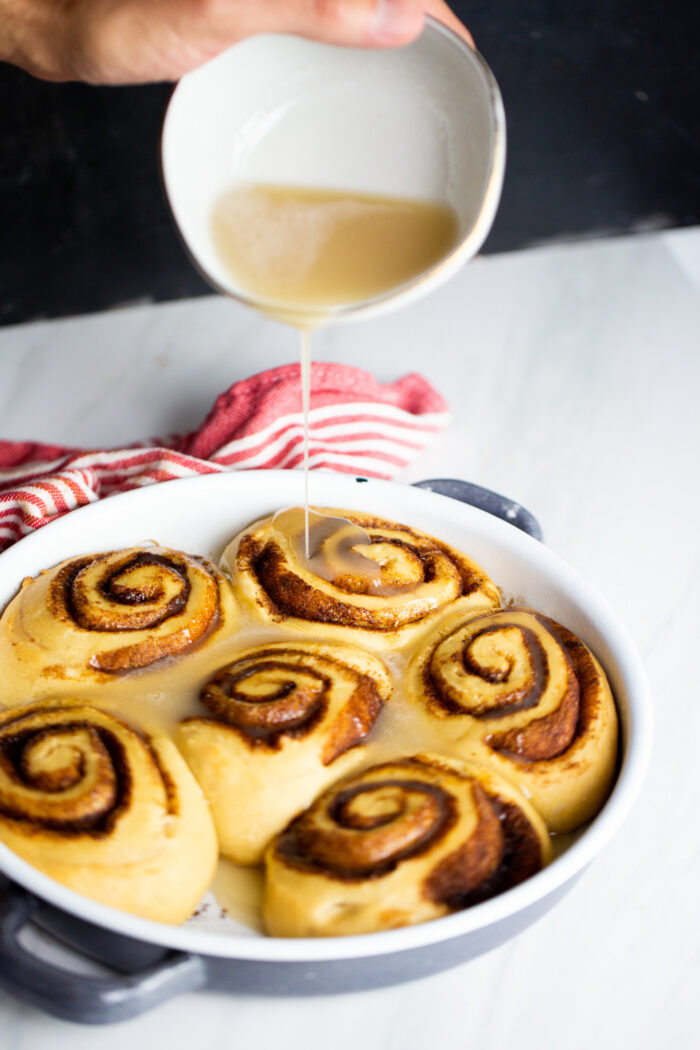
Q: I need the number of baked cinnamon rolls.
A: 6